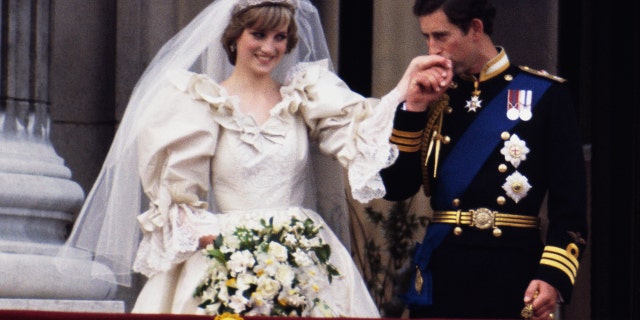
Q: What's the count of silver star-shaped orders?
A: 2